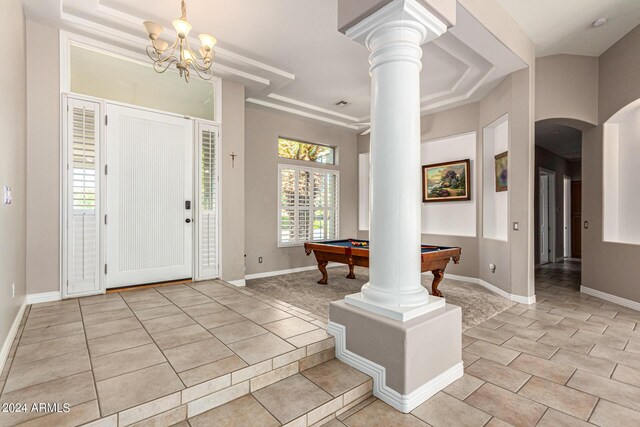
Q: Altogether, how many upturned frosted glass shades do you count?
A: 6